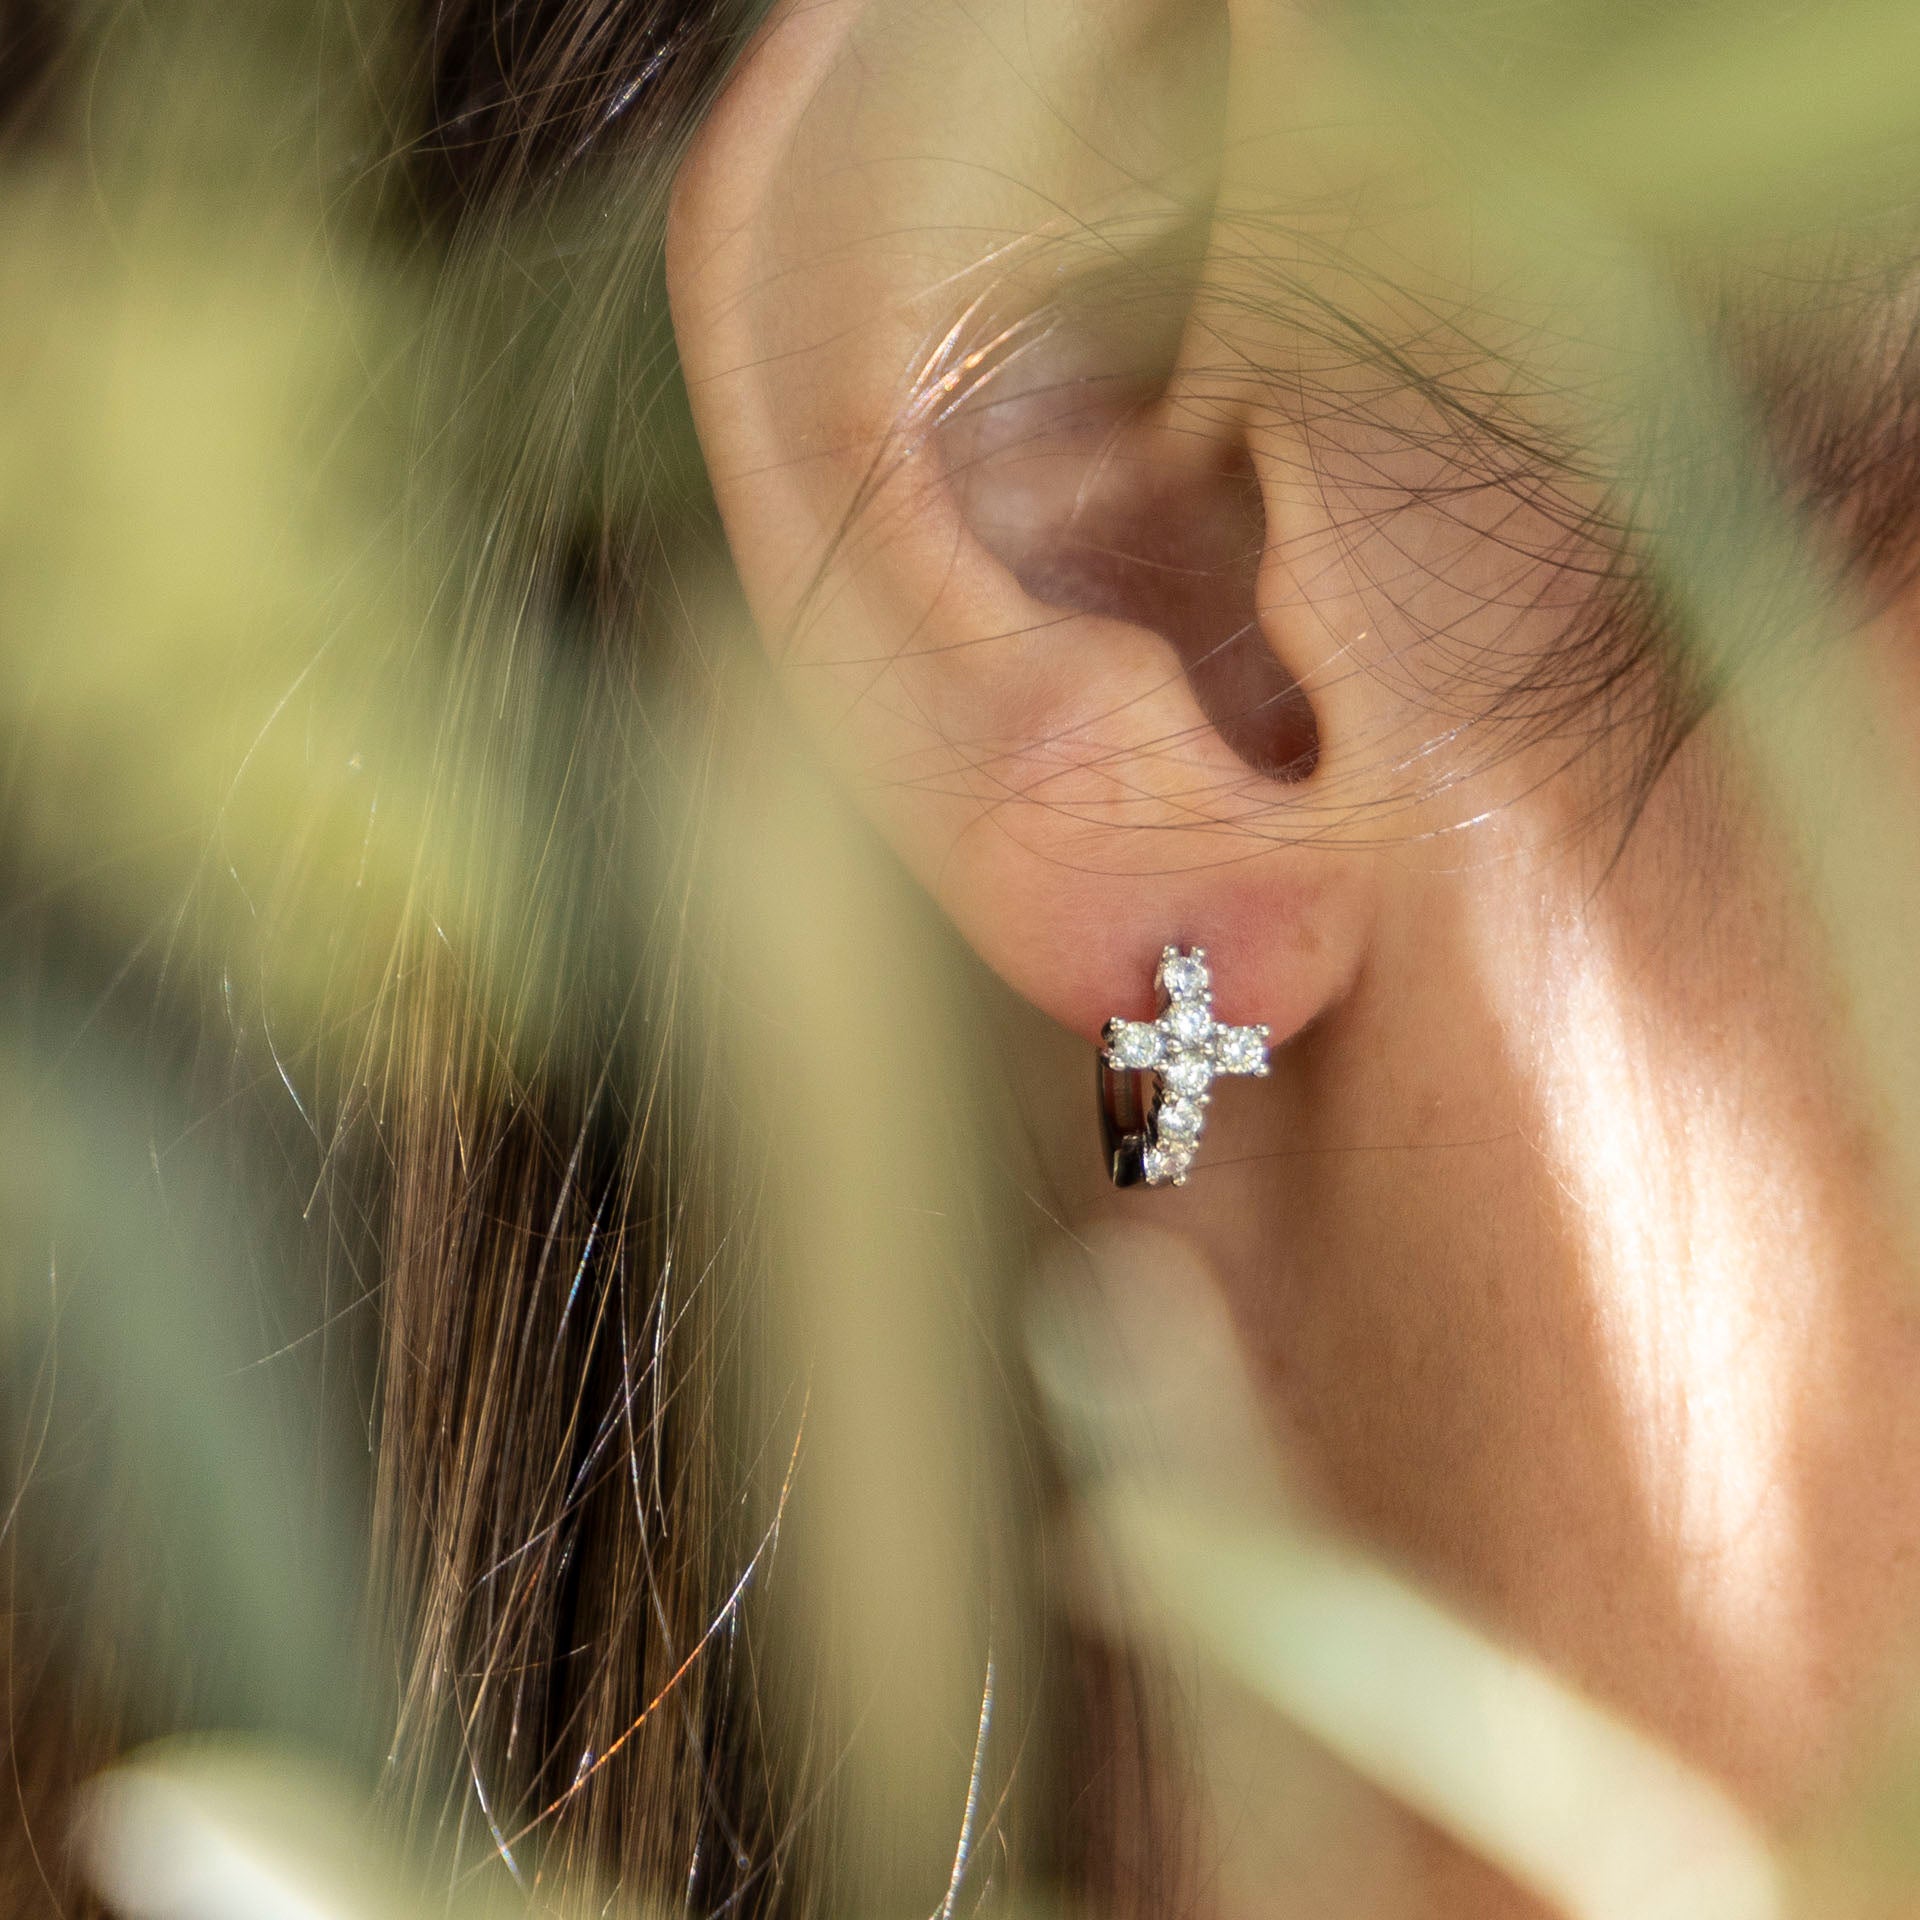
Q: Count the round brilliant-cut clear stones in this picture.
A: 7